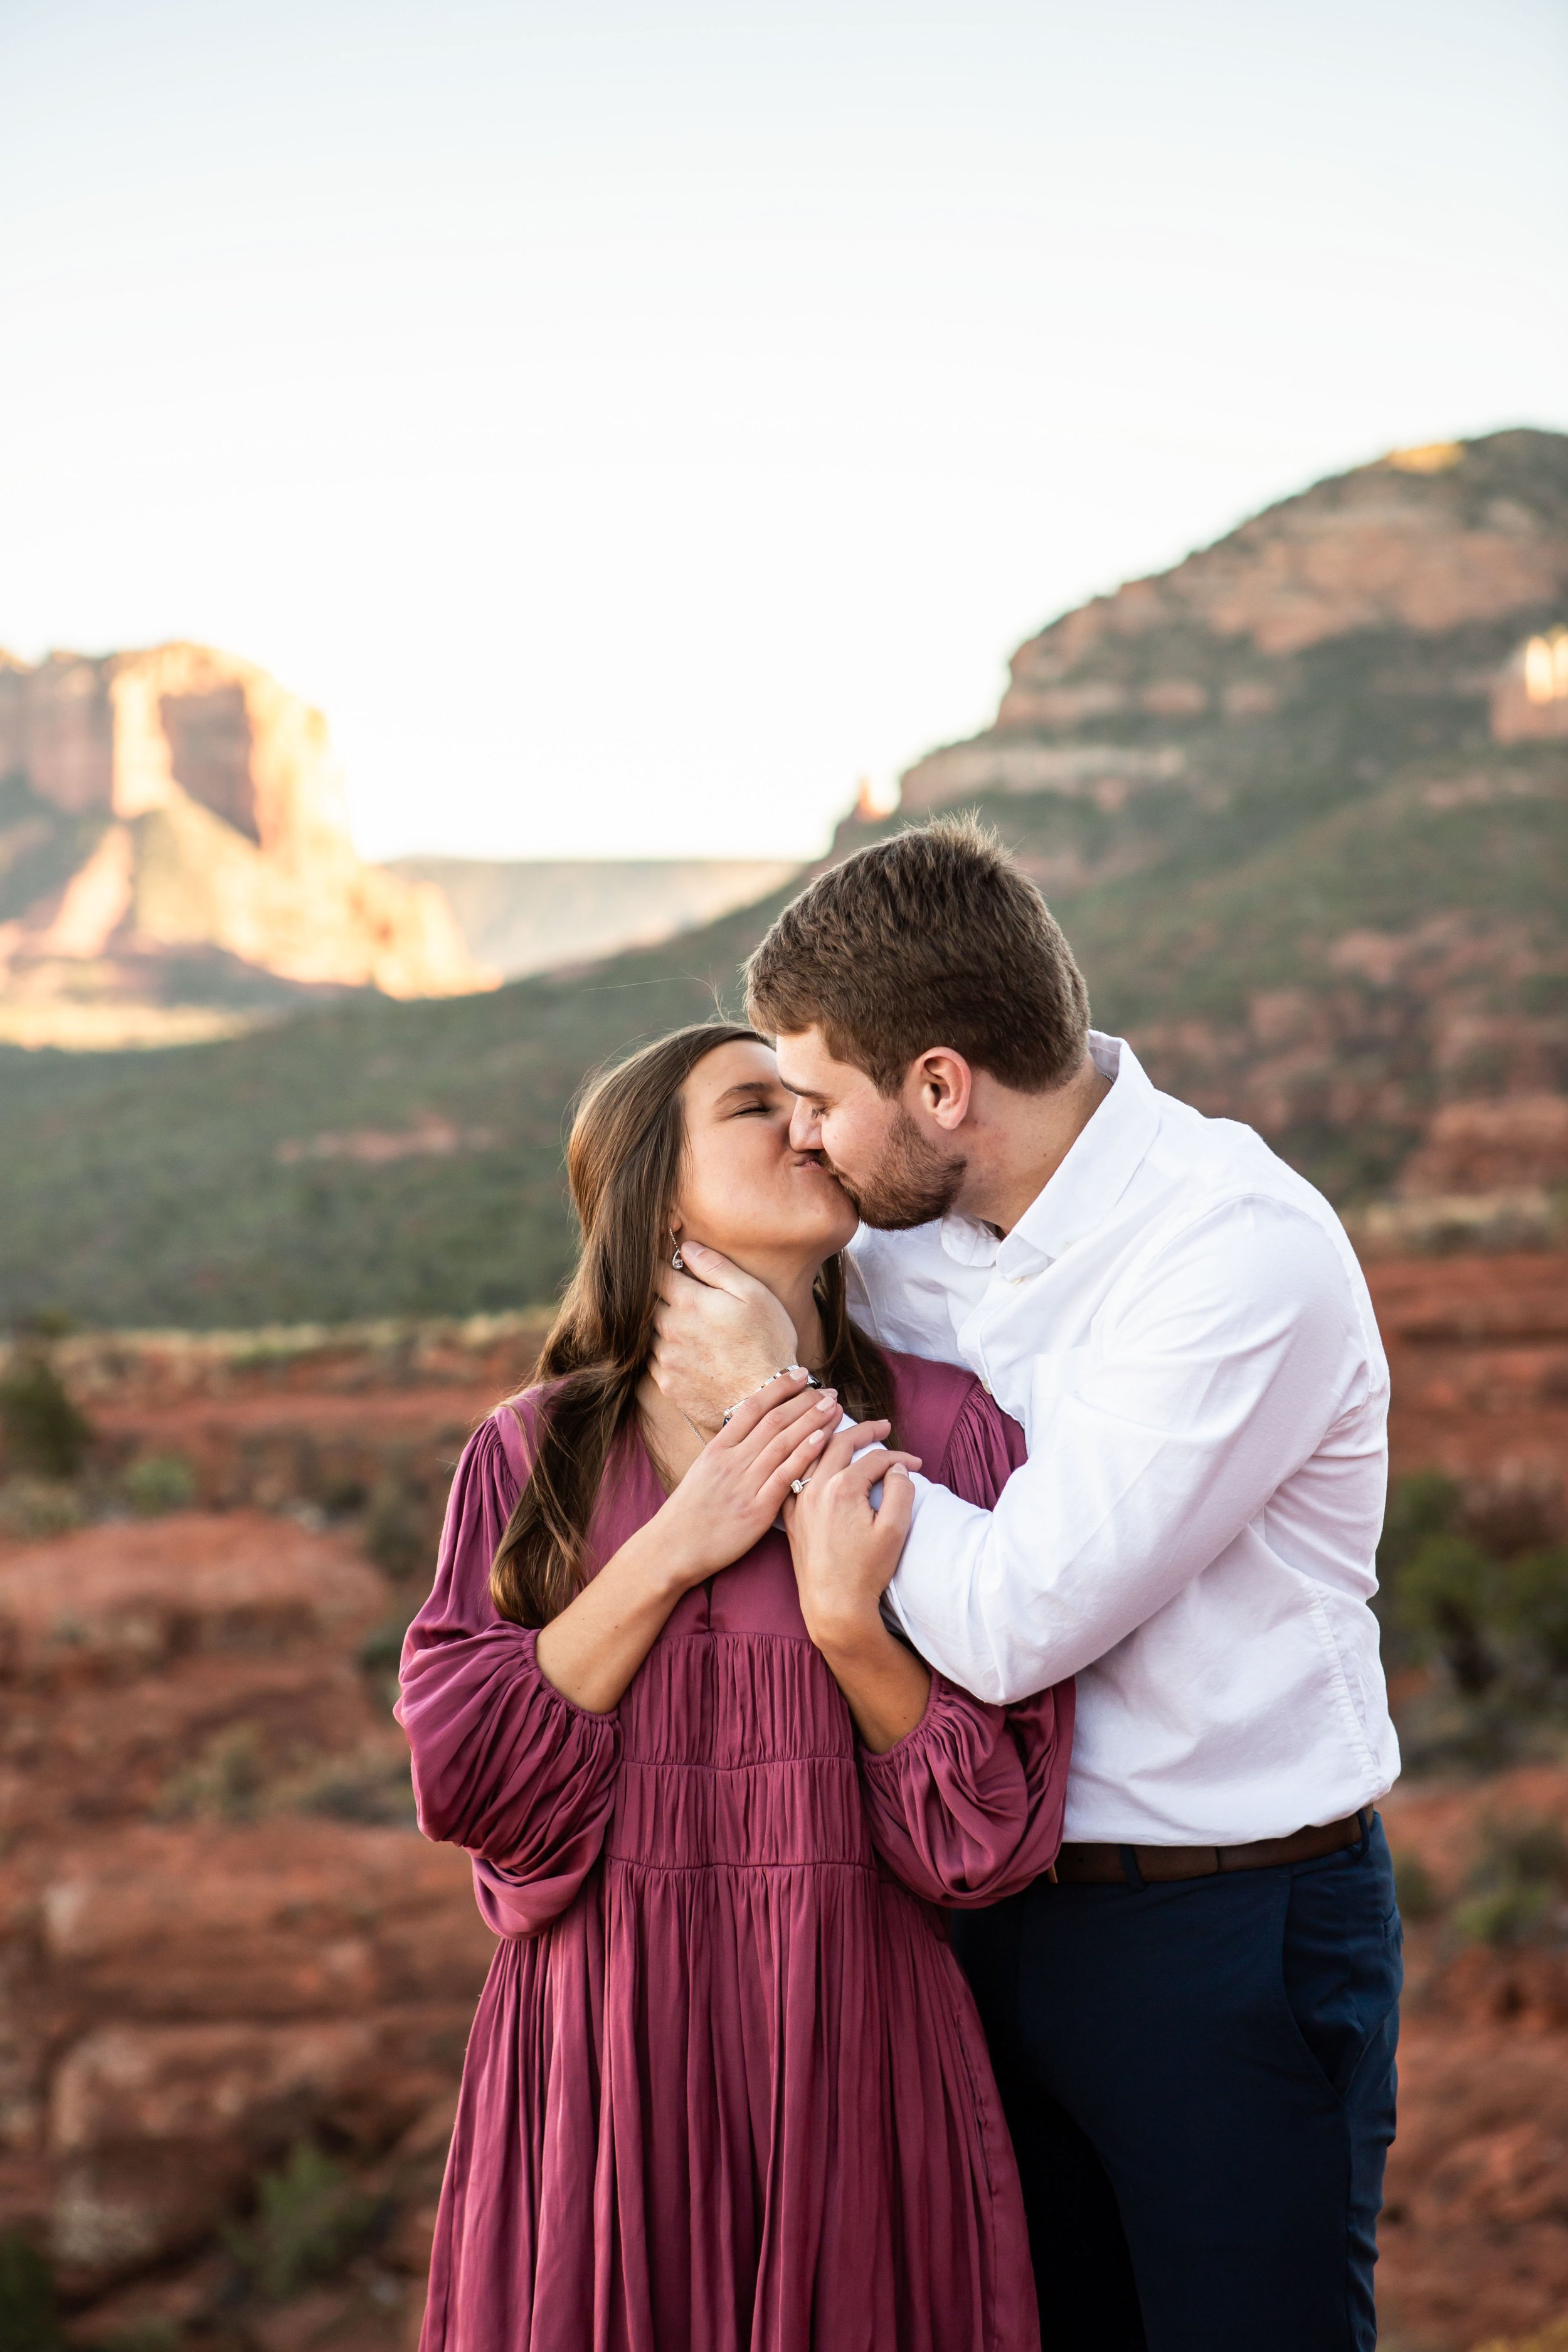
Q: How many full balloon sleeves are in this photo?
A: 2